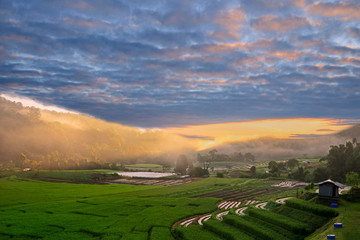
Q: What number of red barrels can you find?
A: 0